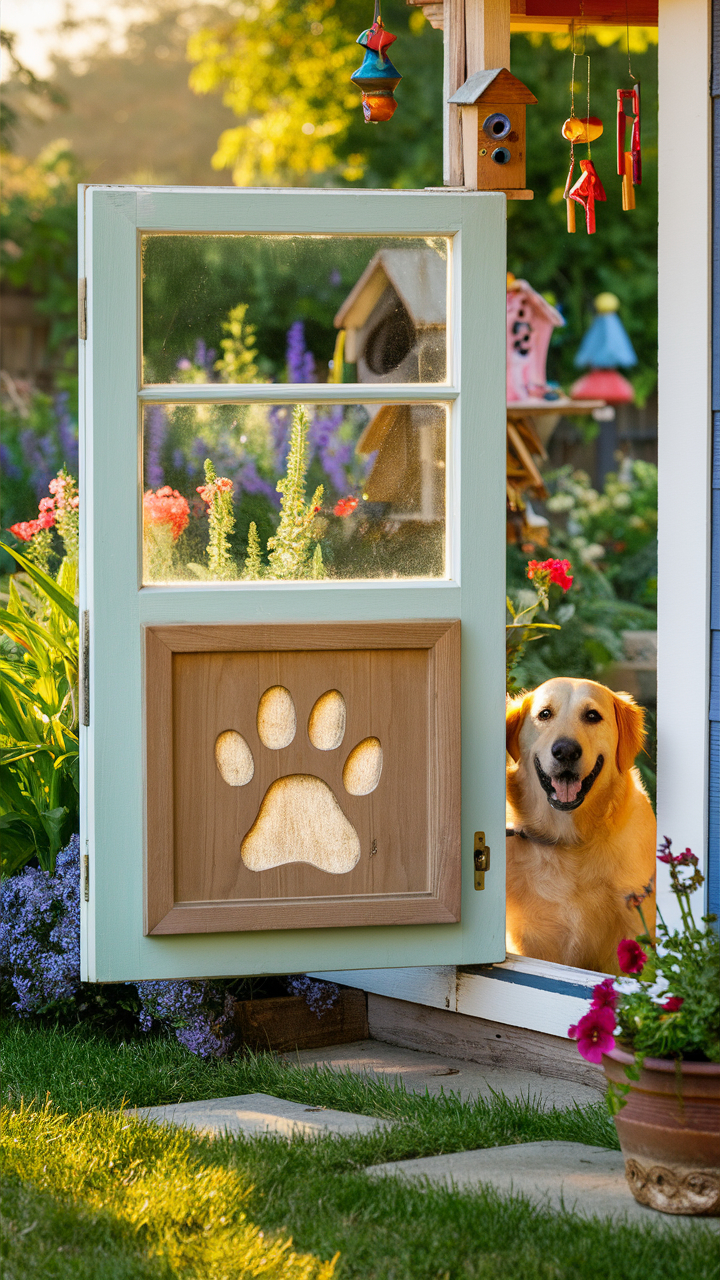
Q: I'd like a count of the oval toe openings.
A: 4